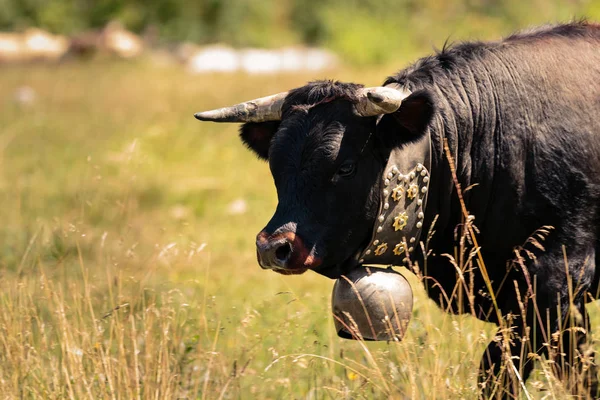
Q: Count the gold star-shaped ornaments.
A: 5